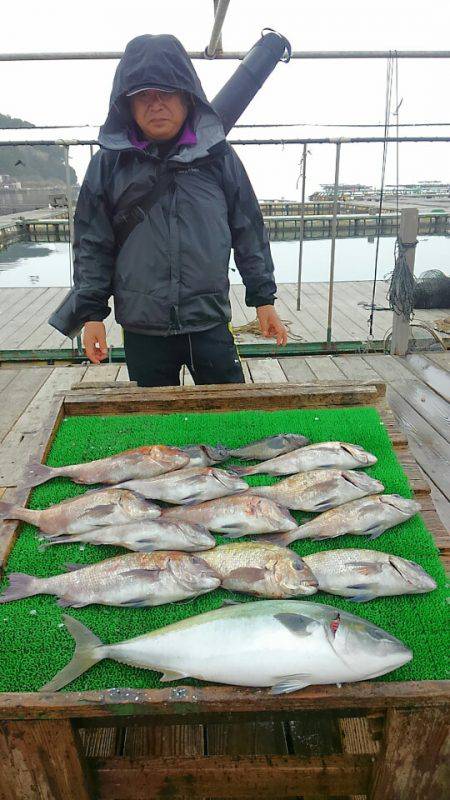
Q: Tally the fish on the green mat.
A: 14